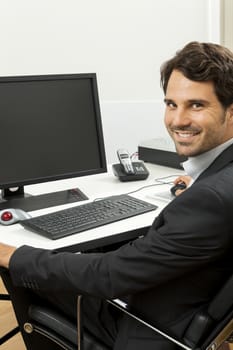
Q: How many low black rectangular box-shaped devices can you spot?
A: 1